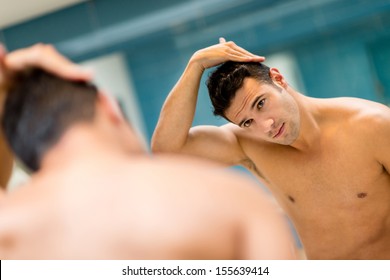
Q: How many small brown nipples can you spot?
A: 2